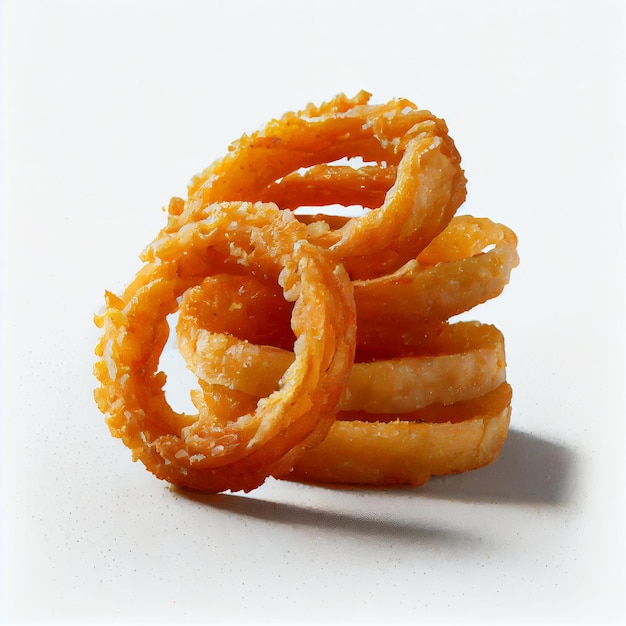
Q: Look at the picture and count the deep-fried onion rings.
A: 5